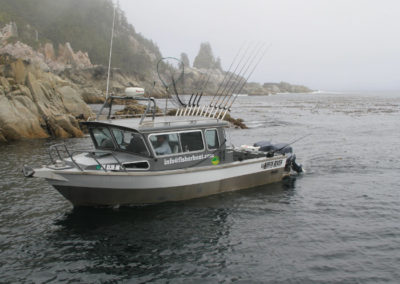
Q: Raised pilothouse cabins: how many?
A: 1